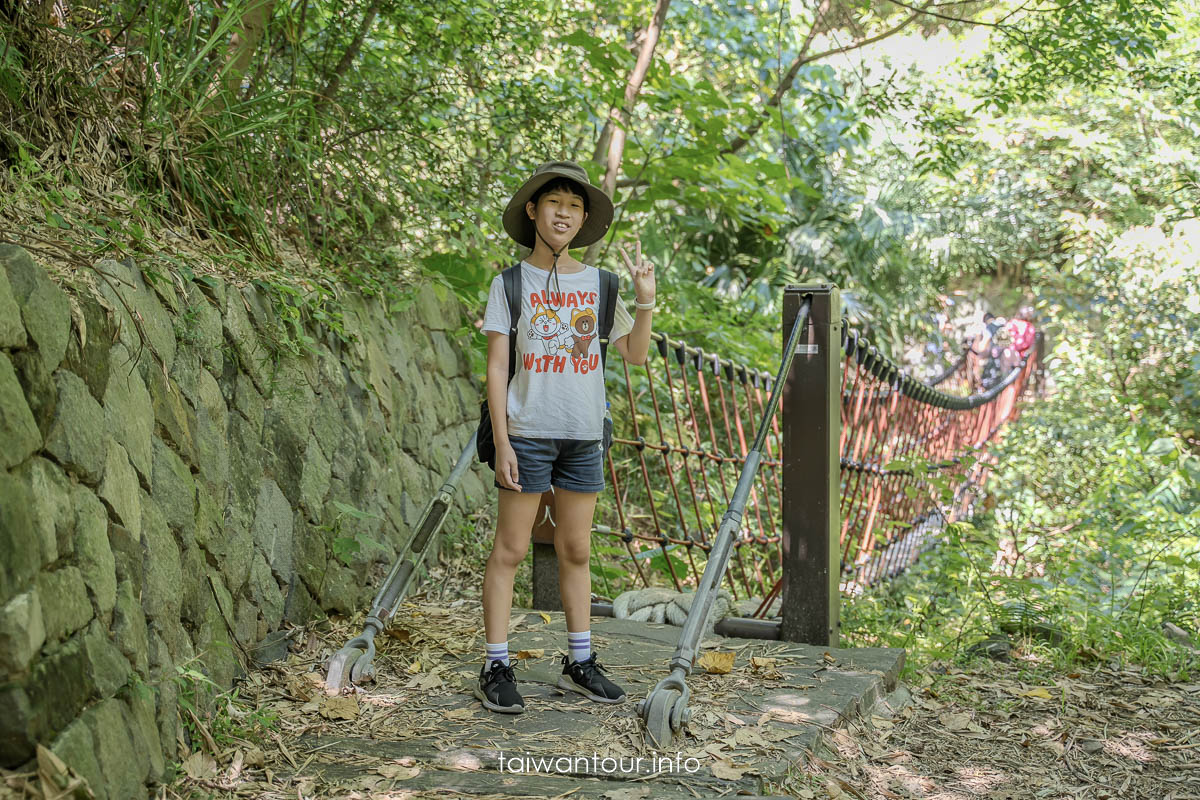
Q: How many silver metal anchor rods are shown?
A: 2